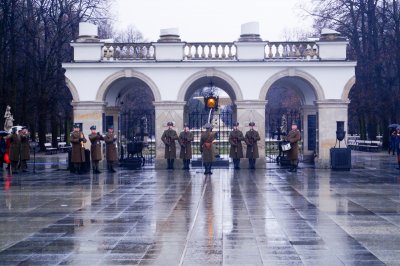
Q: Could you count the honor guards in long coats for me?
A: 11